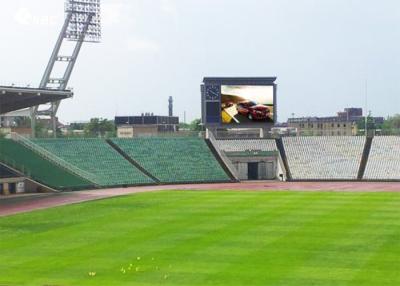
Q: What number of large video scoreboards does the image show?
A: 1